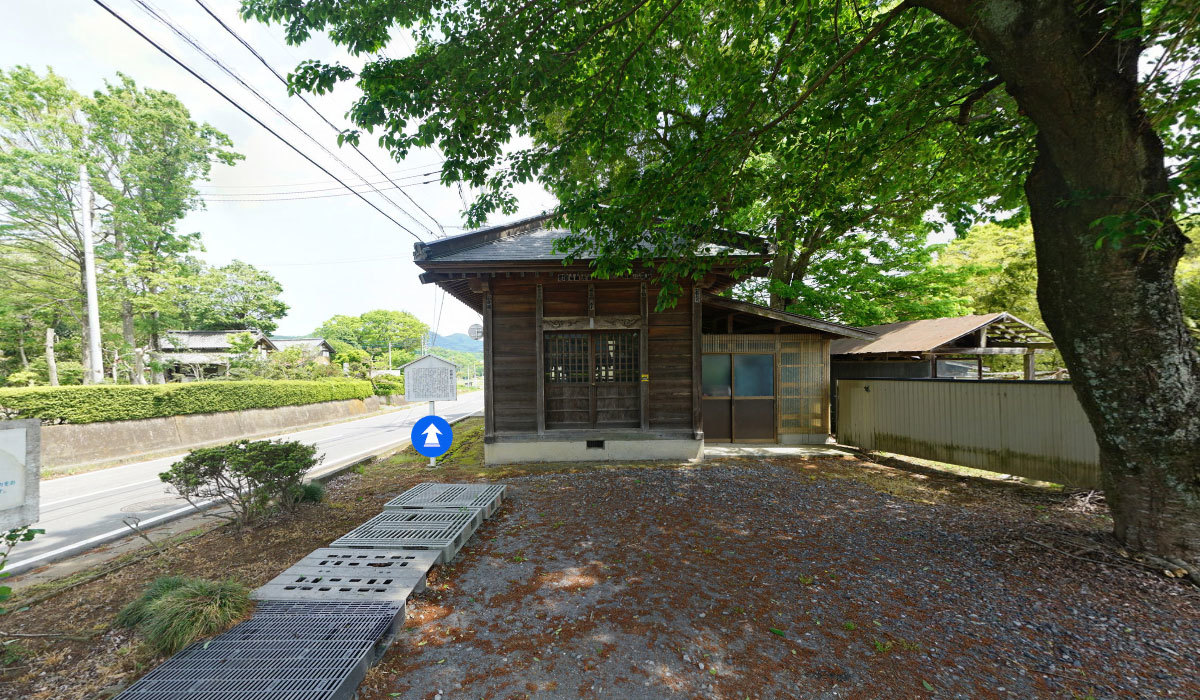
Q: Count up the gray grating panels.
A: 4